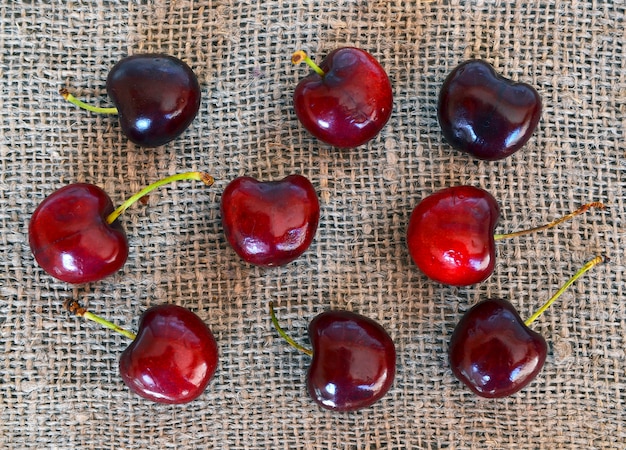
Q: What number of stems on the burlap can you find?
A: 7